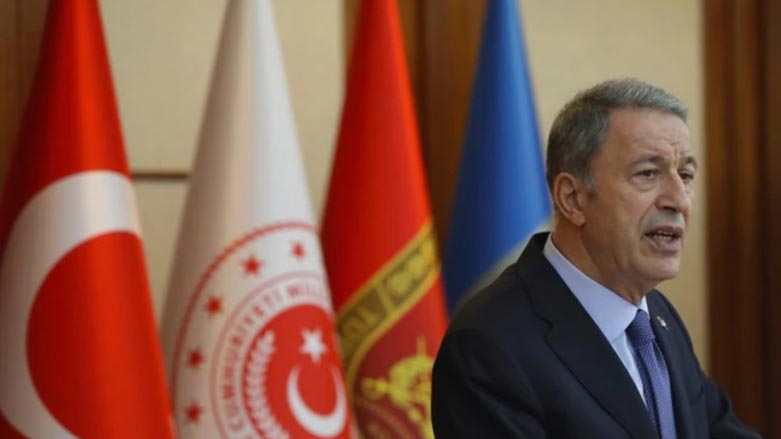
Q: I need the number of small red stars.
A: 5